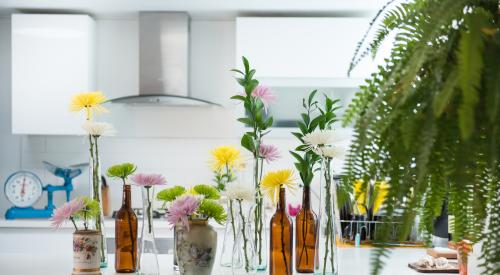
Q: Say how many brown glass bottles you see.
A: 3